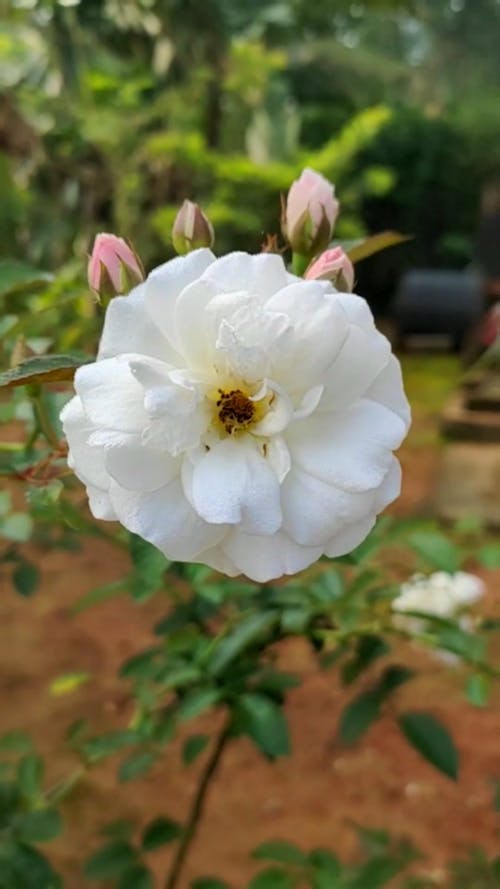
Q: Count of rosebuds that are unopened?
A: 4